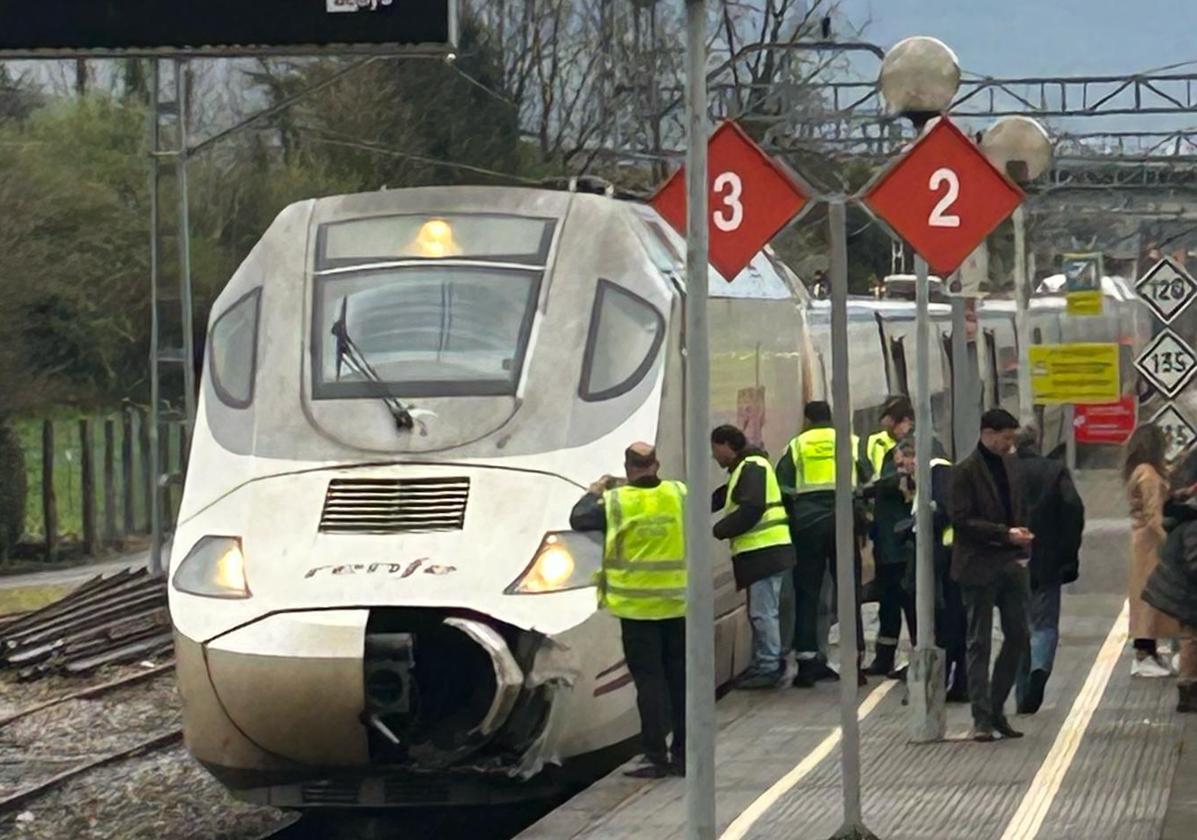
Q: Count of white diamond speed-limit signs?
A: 3